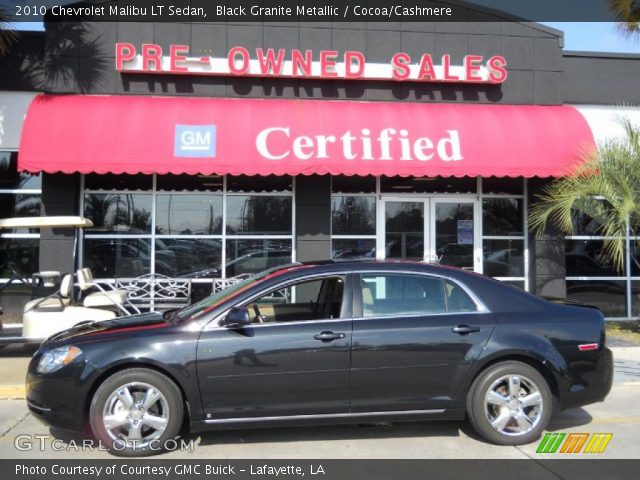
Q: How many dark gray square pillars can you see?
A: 3